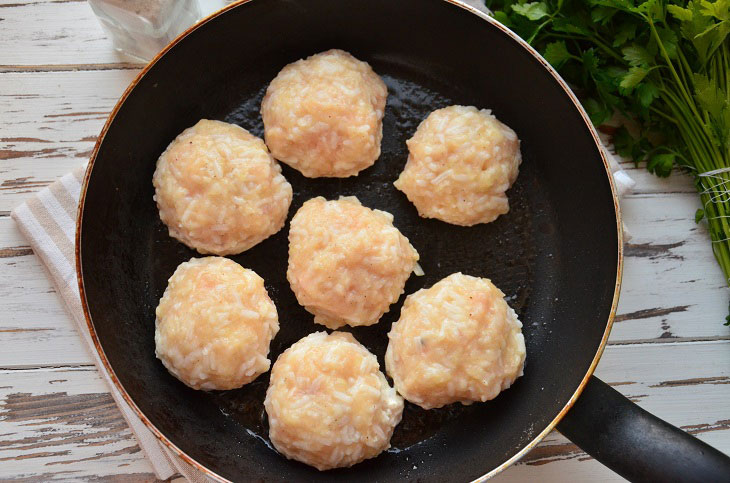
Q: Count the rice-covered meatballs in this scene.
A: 7